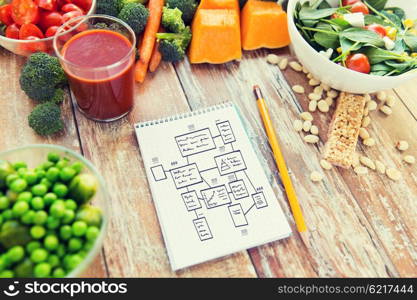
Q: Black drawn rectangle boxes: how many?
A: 11